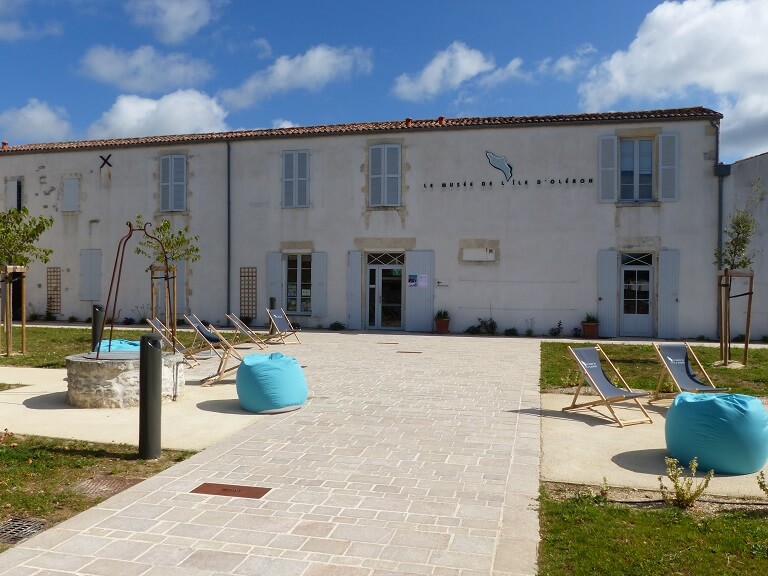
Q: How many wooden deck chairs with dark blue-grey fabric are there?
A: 7